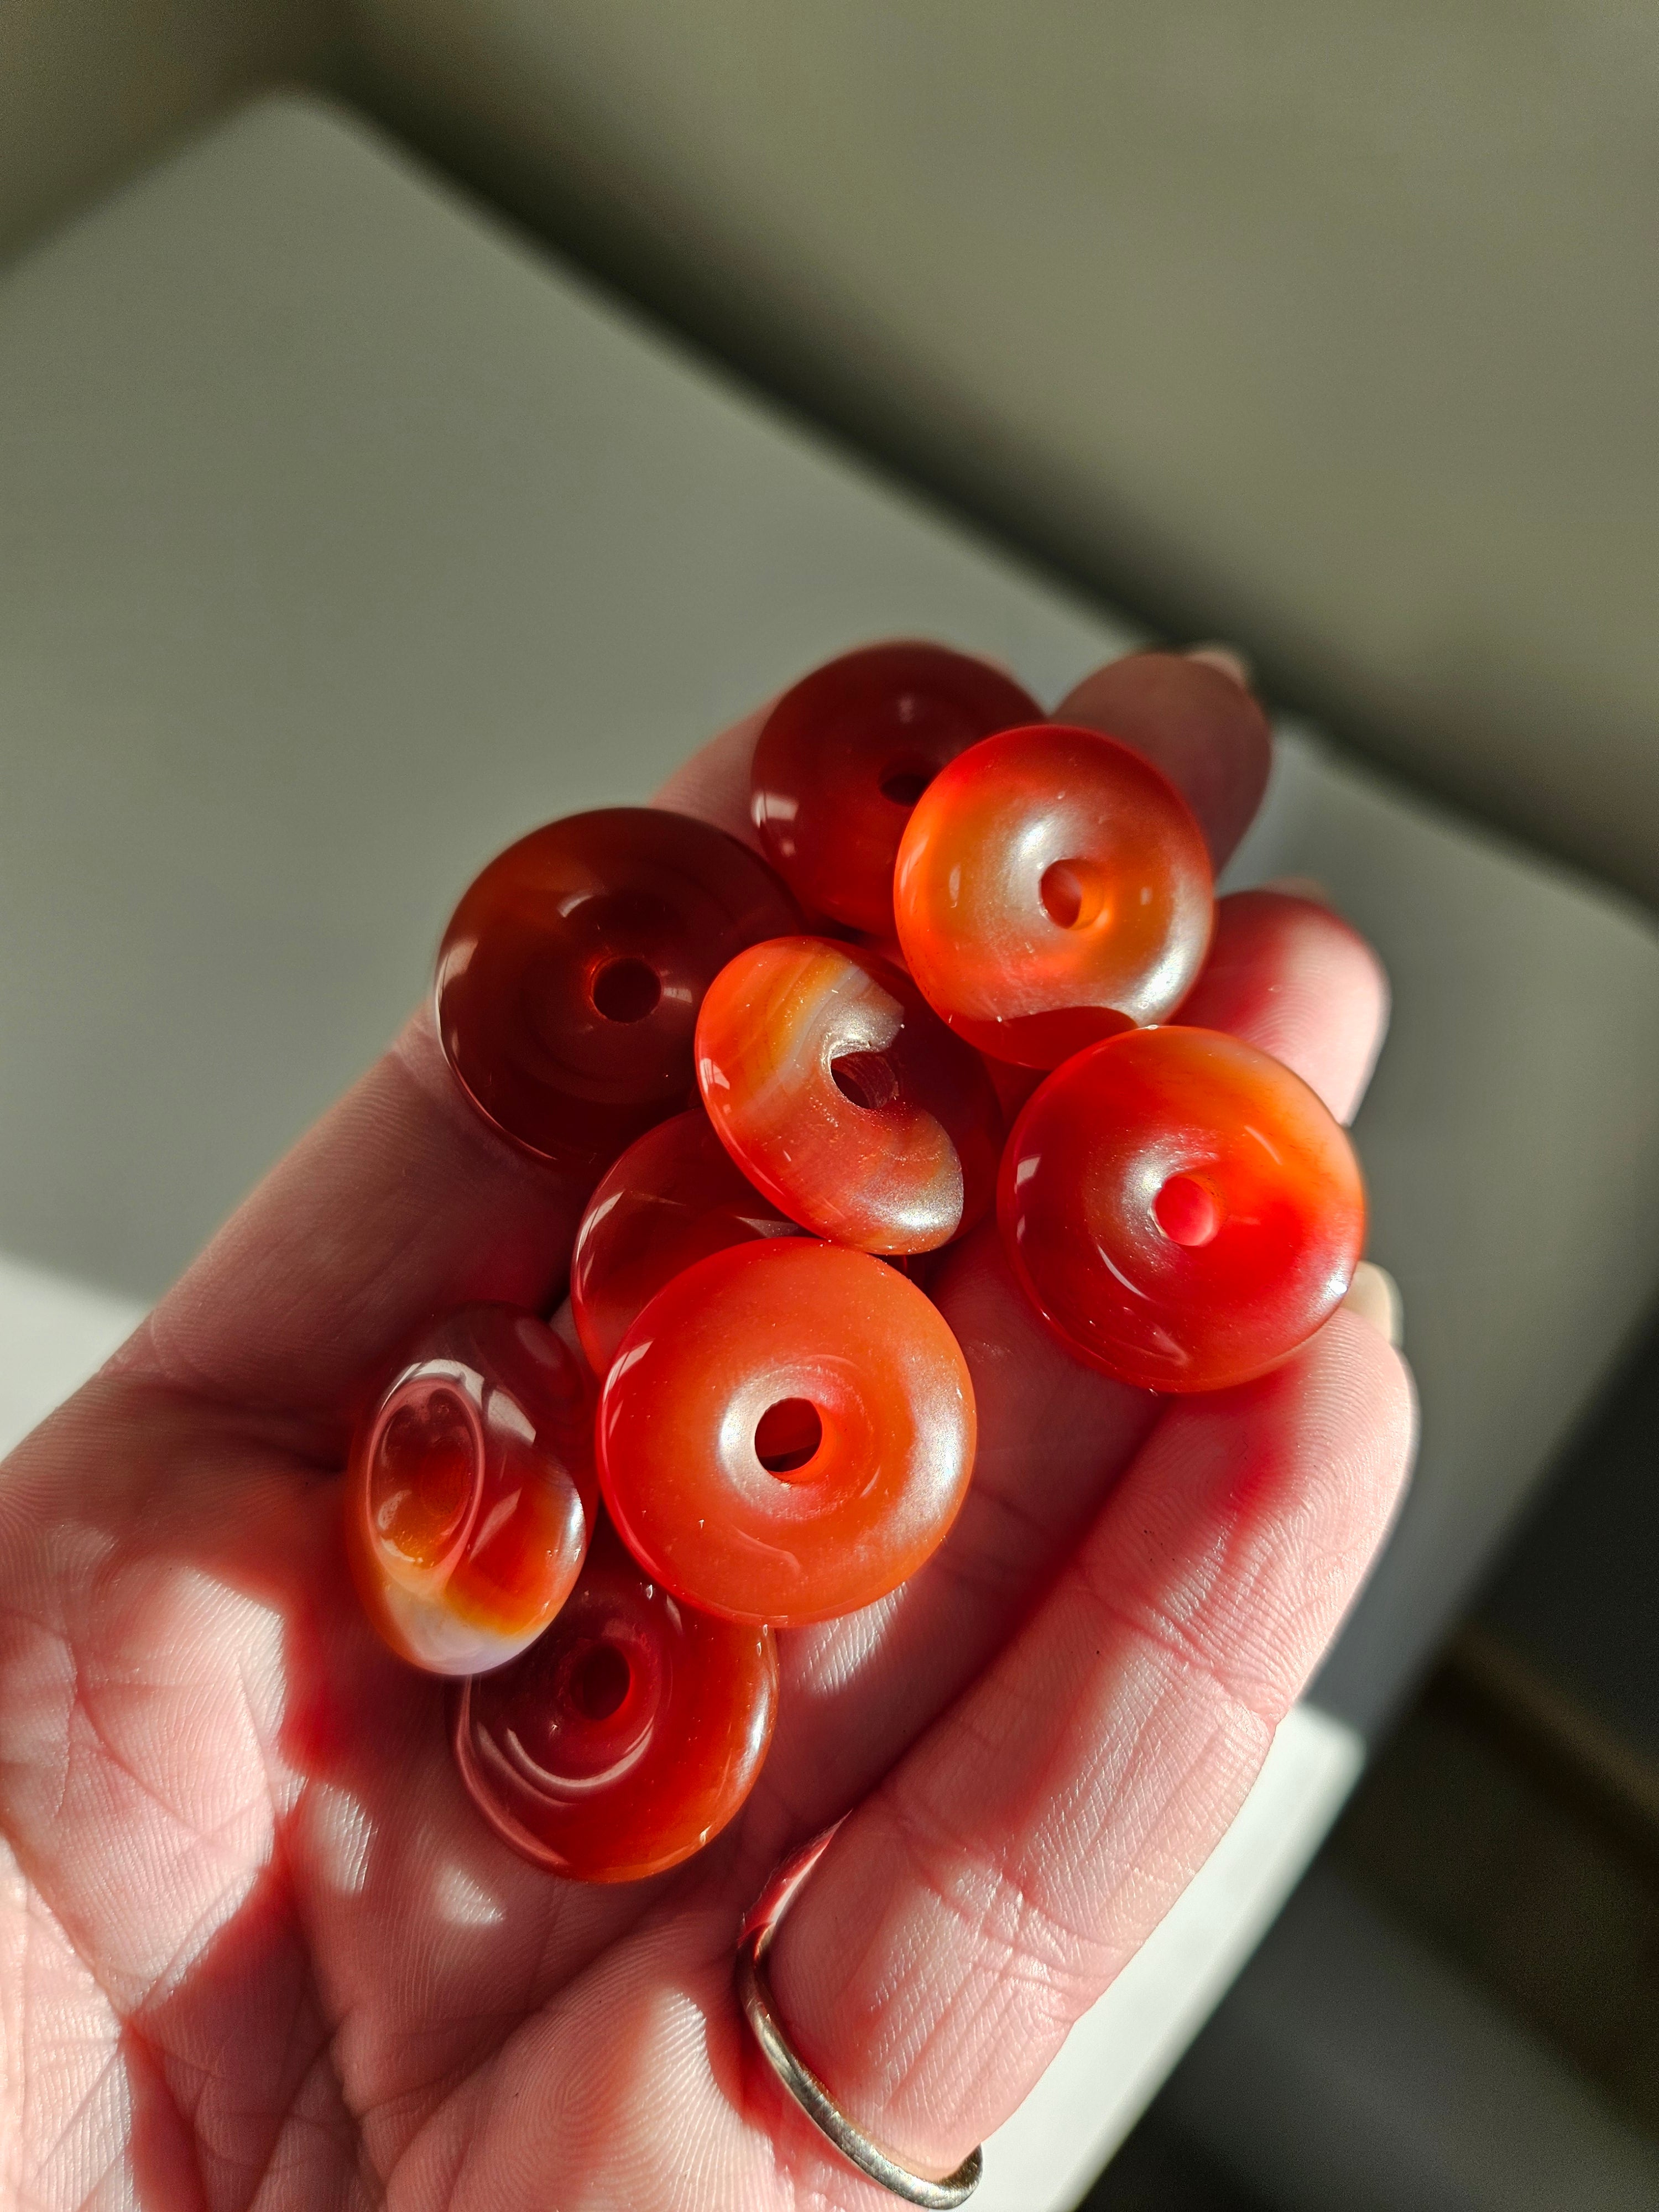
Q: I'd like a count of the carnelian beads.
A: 9